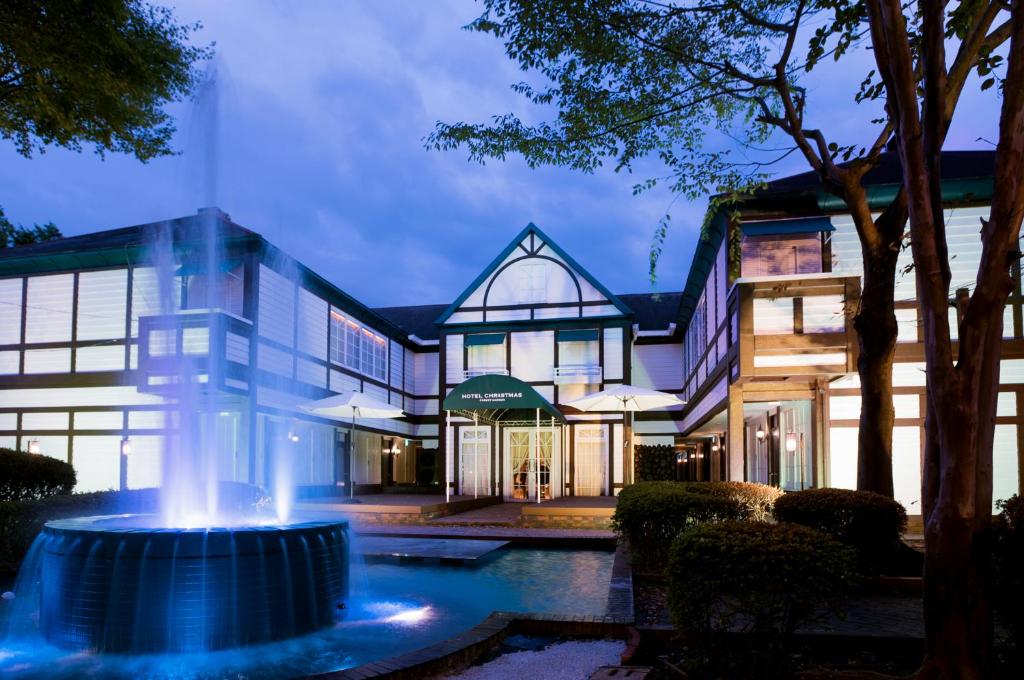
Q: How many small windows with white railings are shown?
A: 2